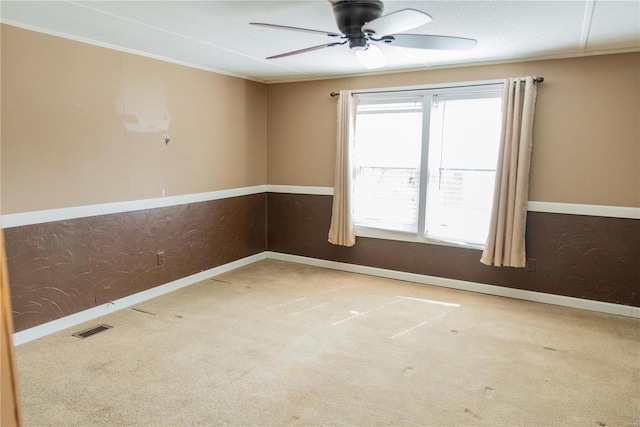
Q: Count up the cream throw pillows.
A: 0